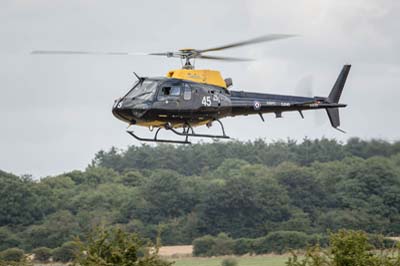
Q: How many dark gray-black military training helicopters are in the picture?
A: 1